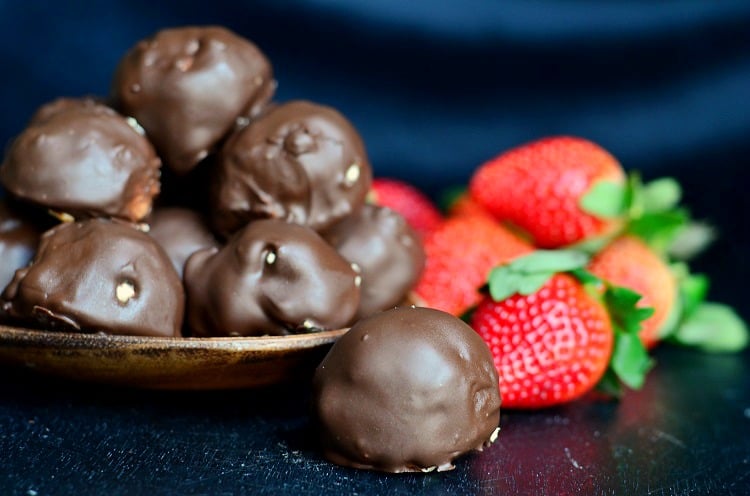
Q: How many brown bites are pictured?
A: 9